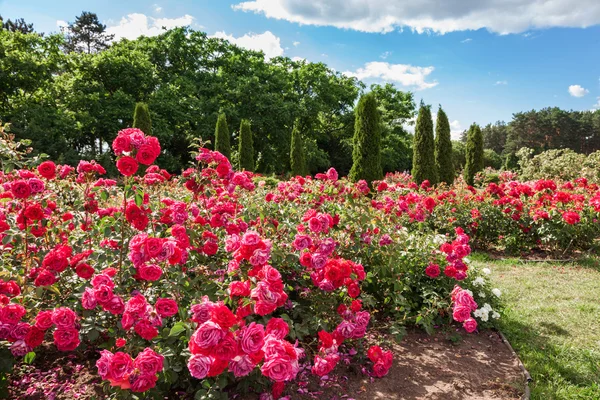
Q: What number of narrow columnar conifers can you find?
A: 8